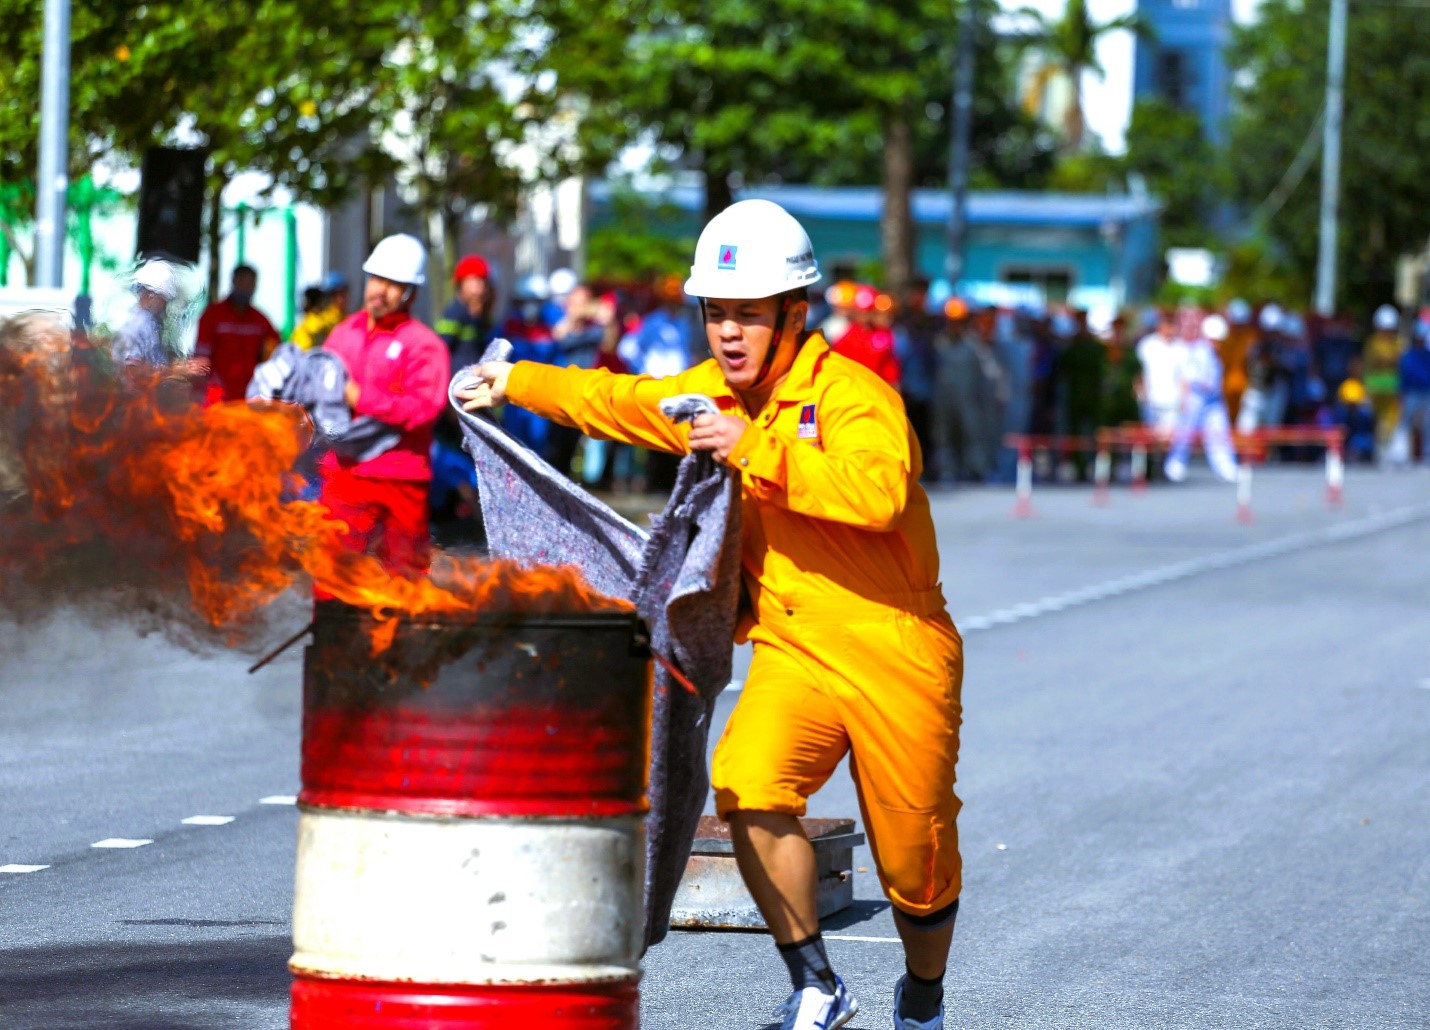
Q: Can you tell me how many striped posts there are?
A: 5